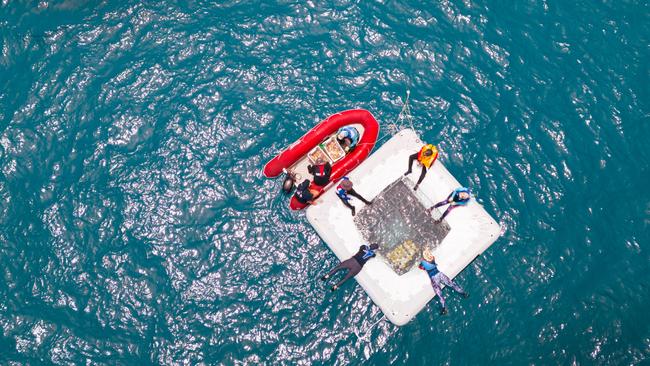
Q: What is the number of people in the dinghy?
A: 3